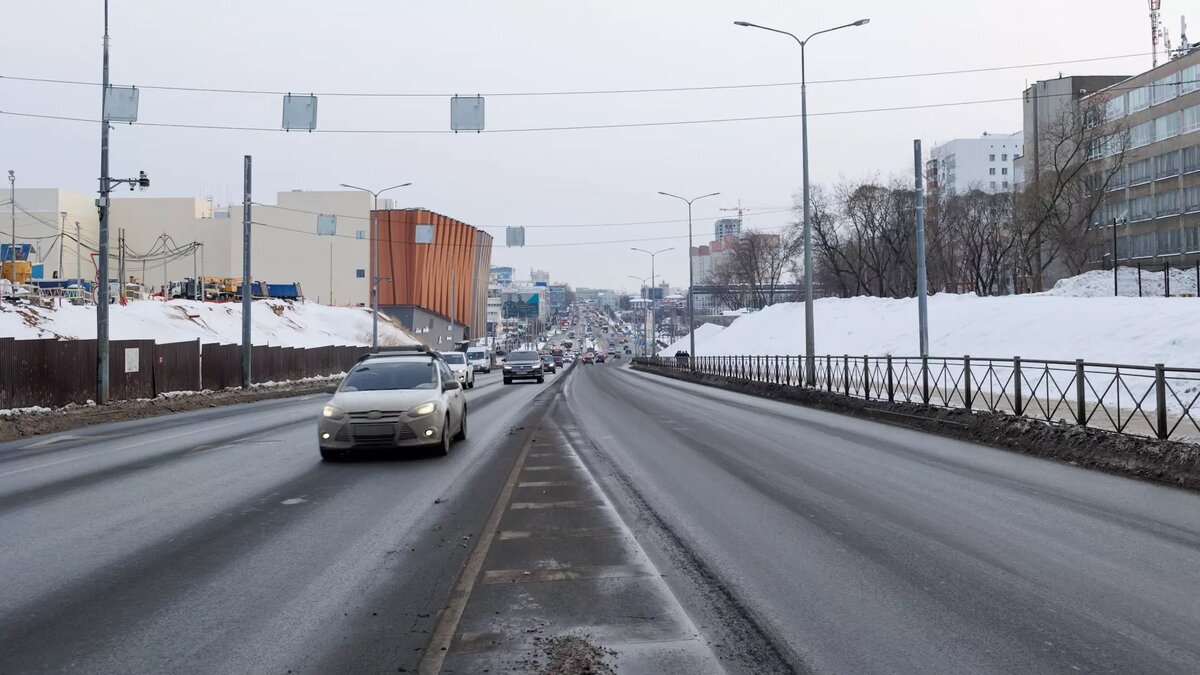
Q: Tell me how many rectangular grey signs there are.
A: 6